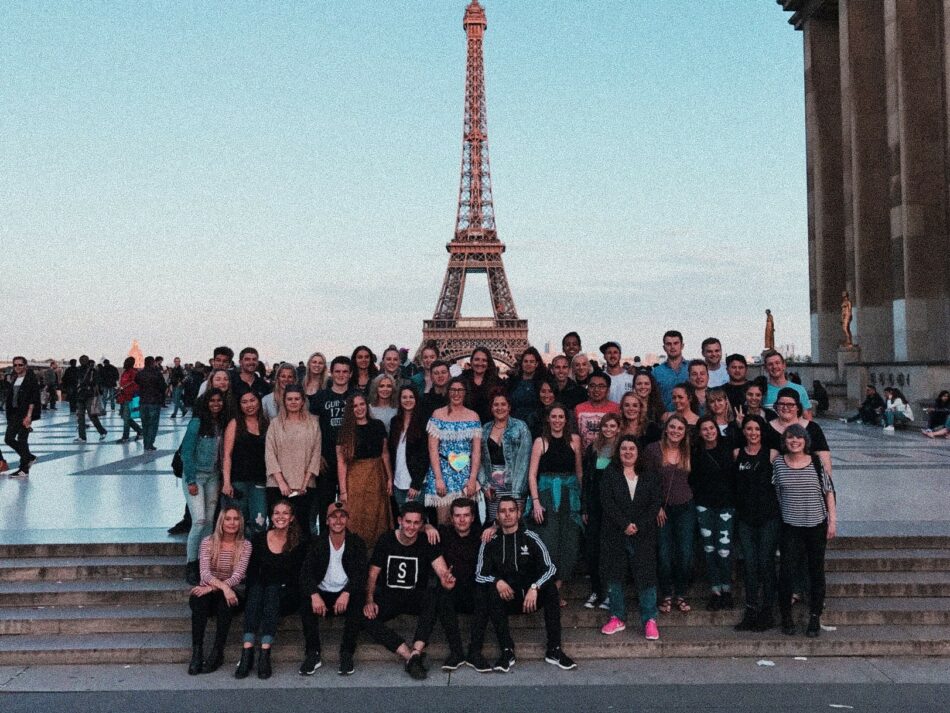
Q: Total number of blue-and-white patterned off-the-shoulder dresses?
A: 1